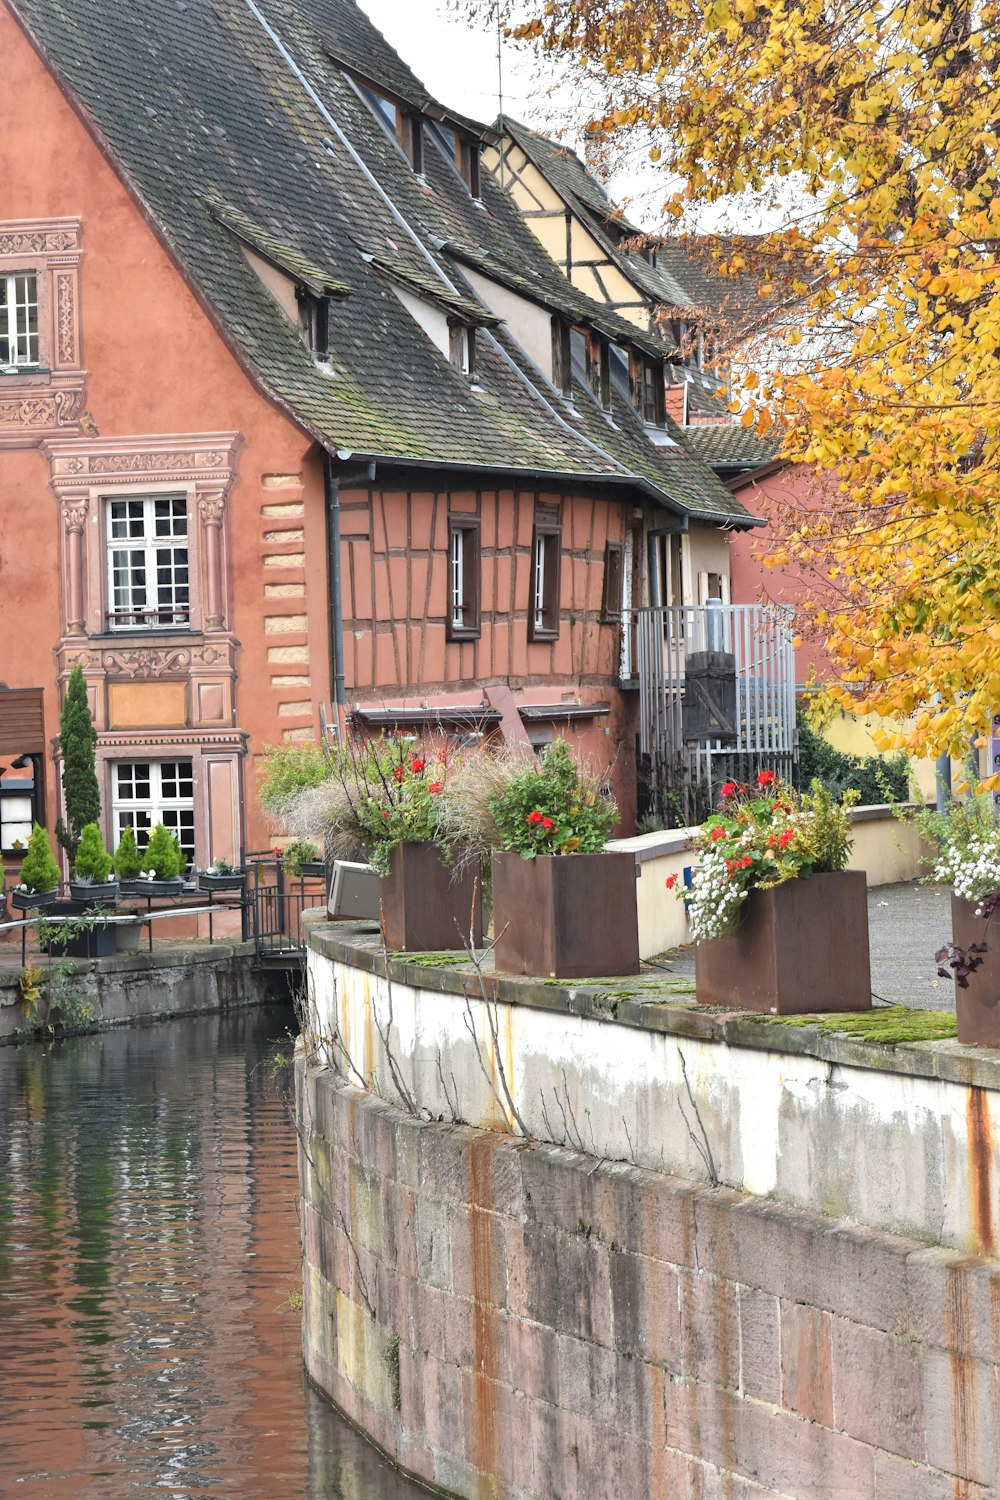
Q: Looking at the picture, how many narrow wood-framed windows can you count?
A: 3